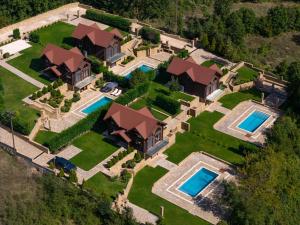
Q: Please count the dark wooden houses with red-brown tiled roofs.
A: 4